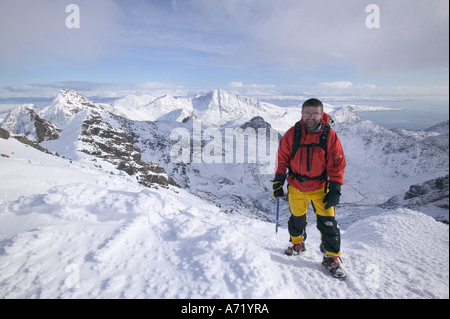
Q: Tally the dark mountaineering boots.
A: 2